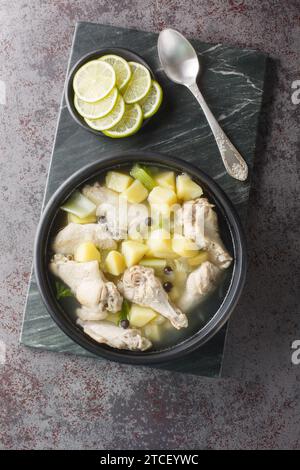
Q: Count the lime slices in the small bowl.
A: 7